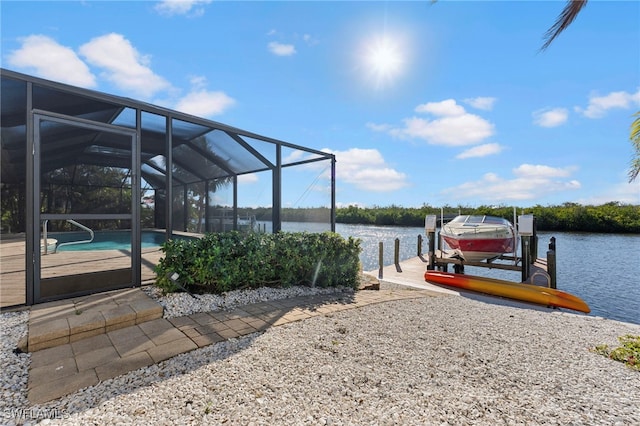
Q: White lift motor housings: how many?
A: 2